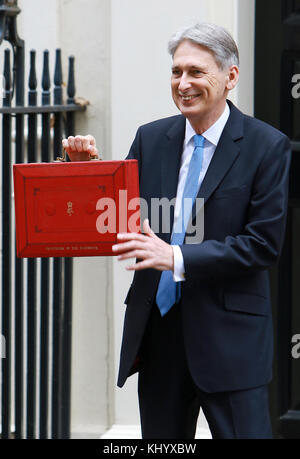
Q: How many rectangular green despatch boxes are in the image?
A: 0